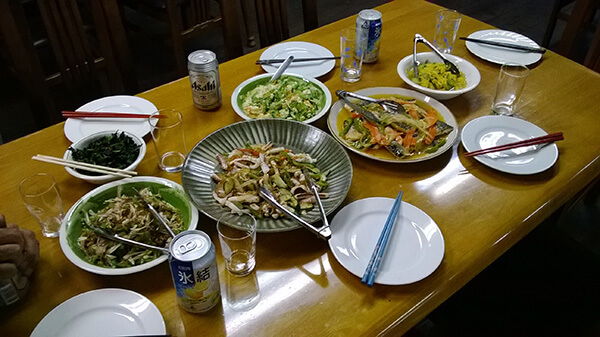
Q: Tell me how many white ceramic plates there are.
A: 6